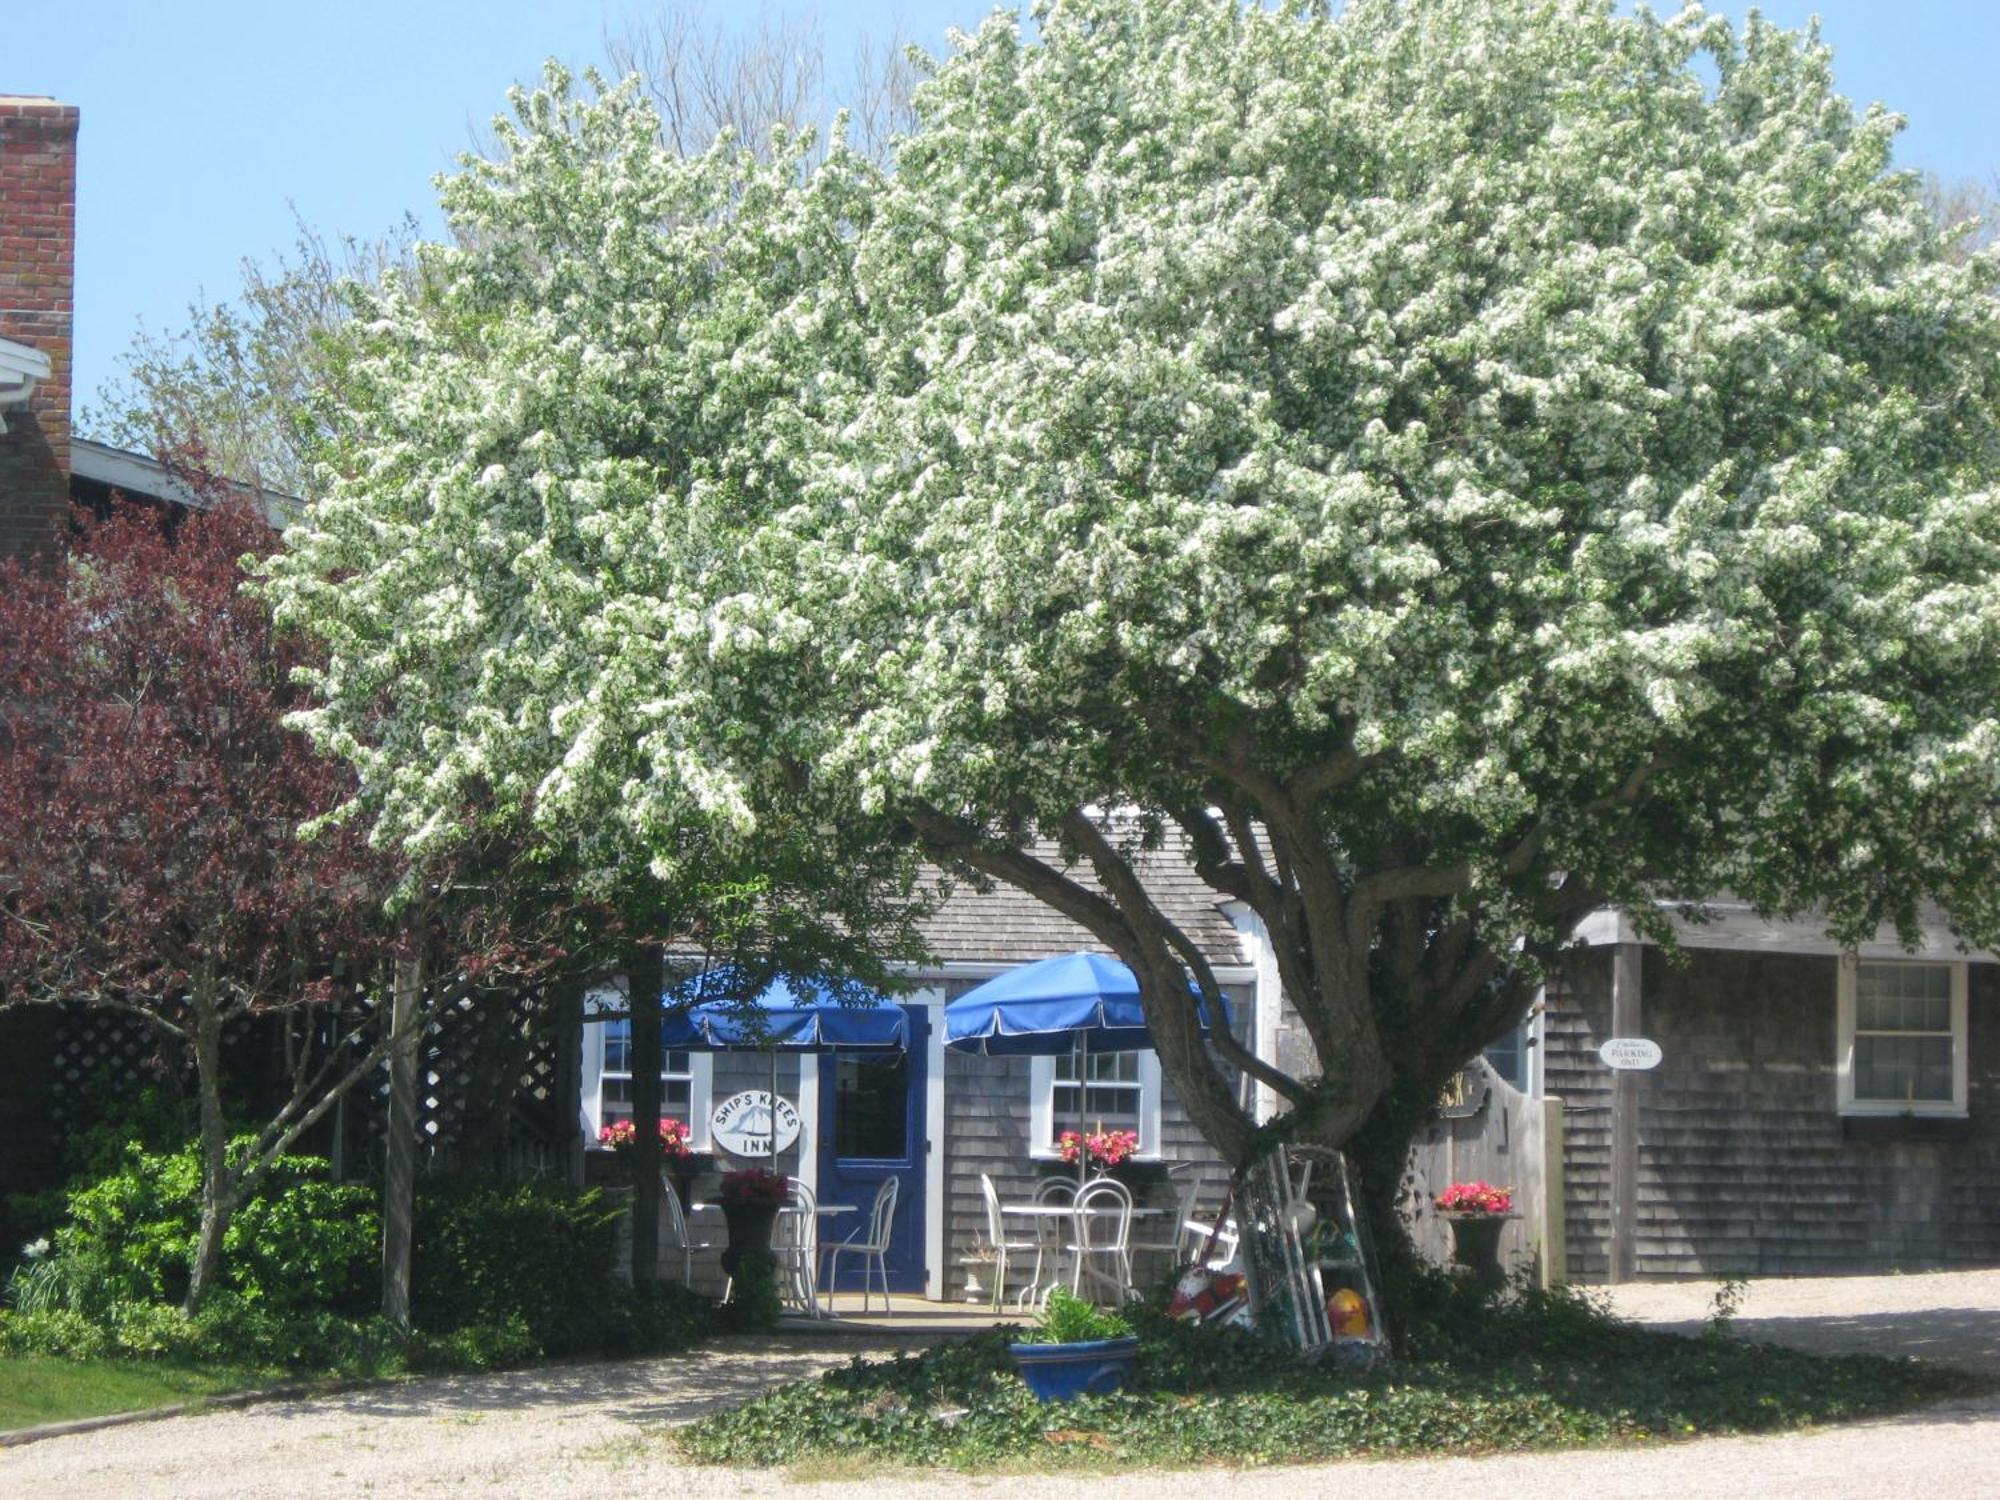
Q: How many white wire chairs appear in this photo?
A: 7